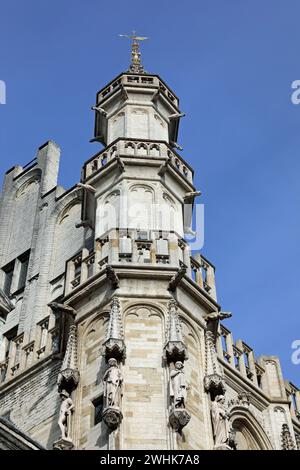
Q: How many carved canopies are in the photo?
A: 4